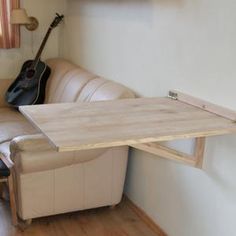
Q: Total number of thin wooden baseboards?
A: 1